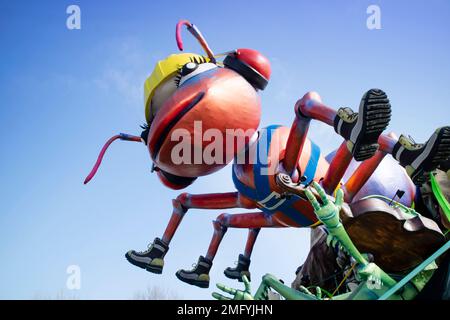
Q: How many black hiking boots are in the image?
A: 5